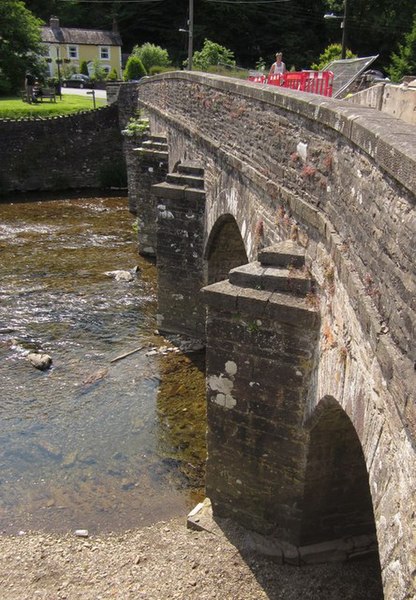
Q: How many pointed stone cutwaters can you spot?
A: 4